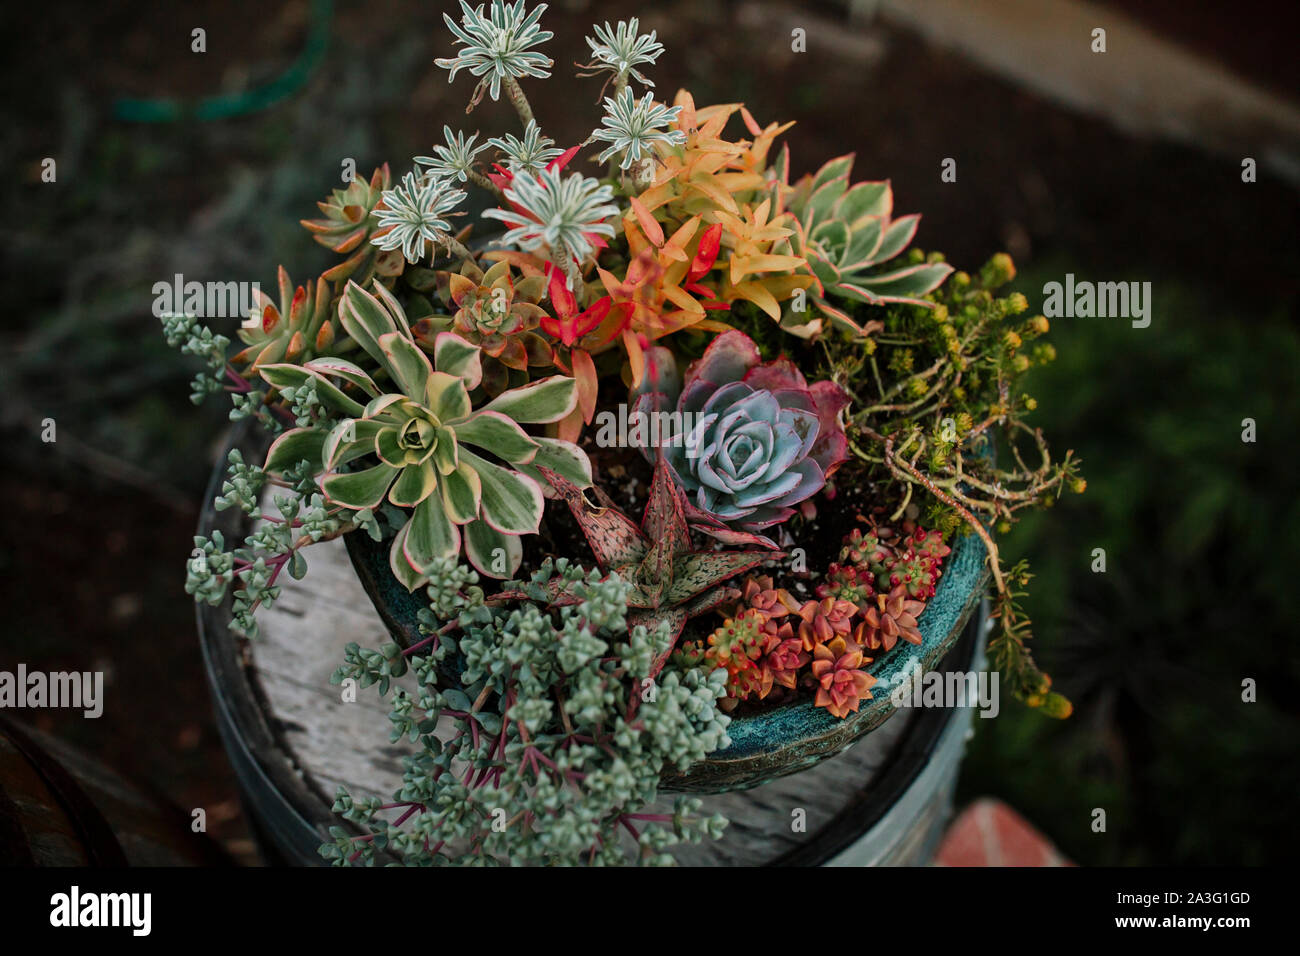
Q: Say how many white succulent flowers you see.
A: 7